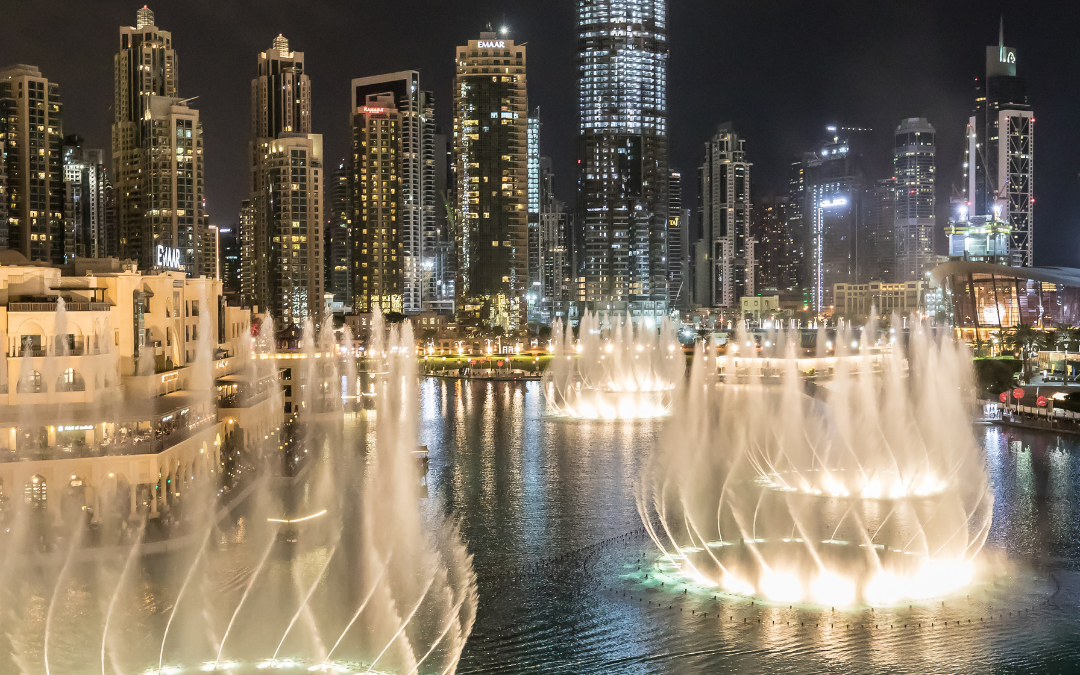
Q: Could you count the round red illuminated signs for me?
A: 3